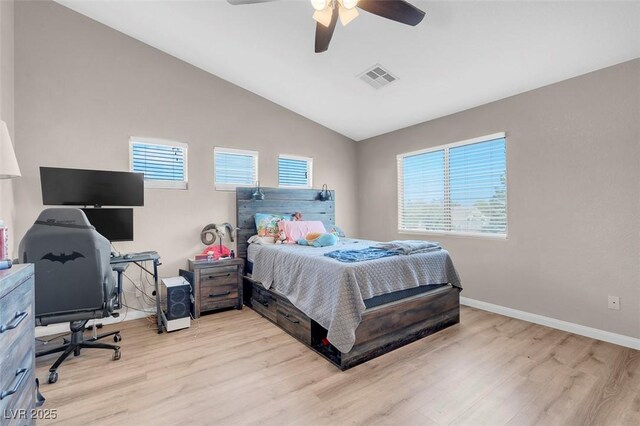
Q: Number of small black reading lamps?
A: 2